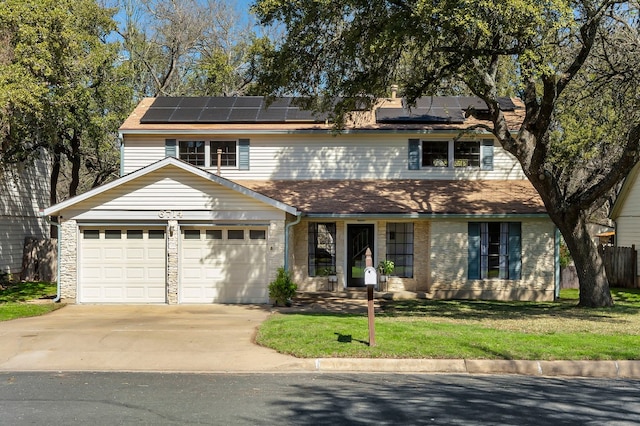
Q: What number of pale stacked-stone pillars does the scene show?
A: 3